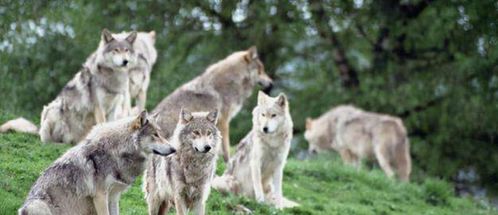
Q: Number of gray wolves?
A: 7